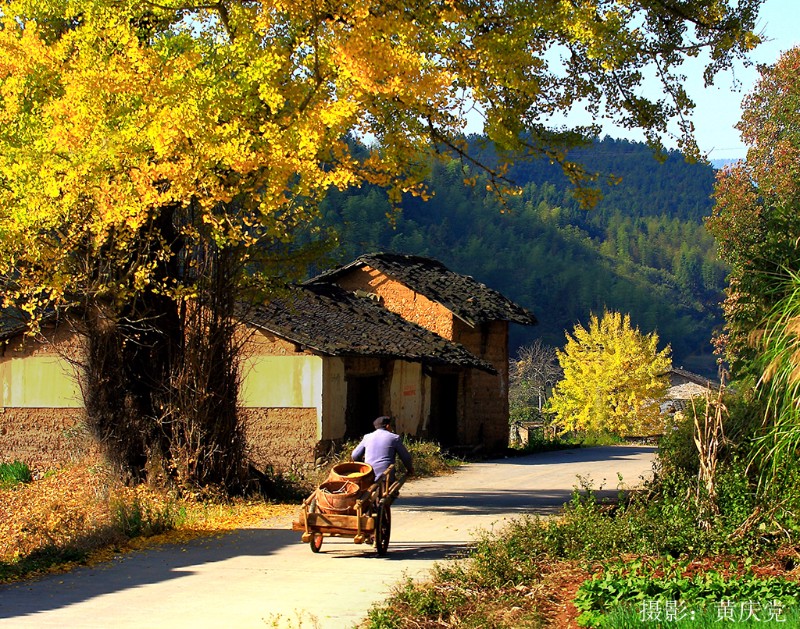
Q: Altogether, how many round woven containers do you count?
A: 2